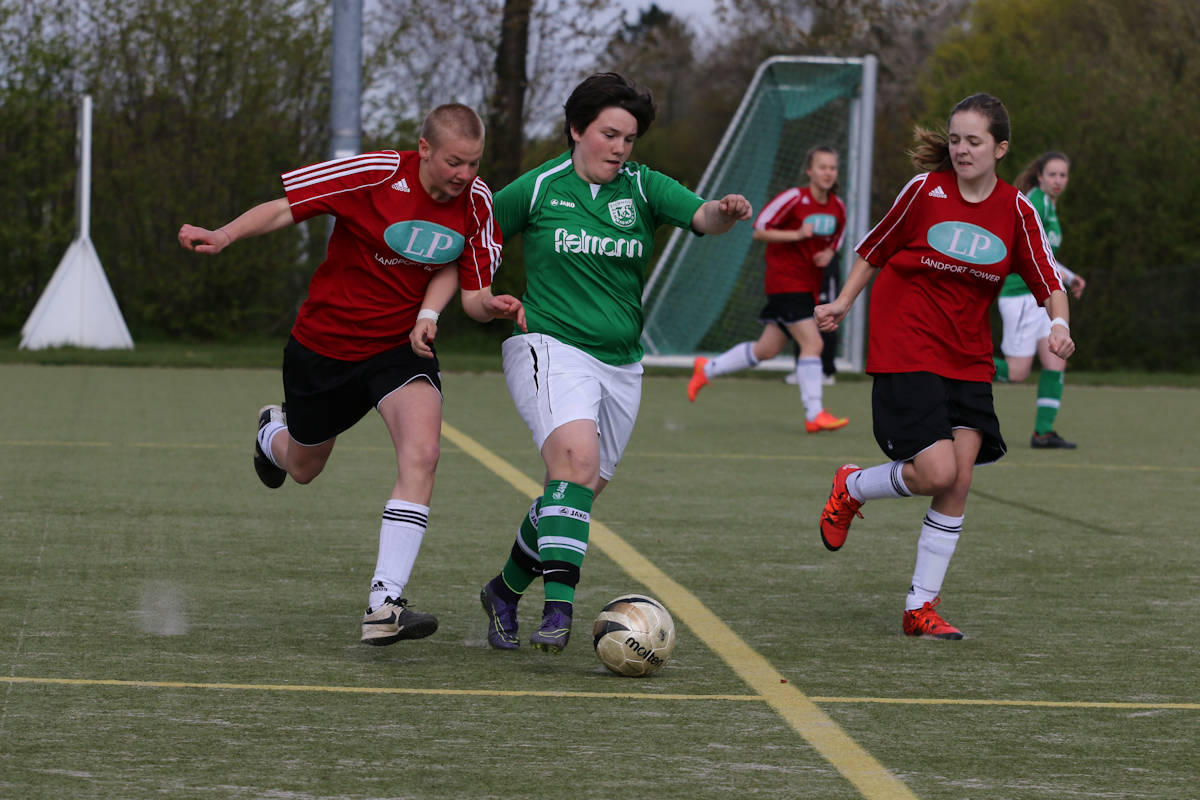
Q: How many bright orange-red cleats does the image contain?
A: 4